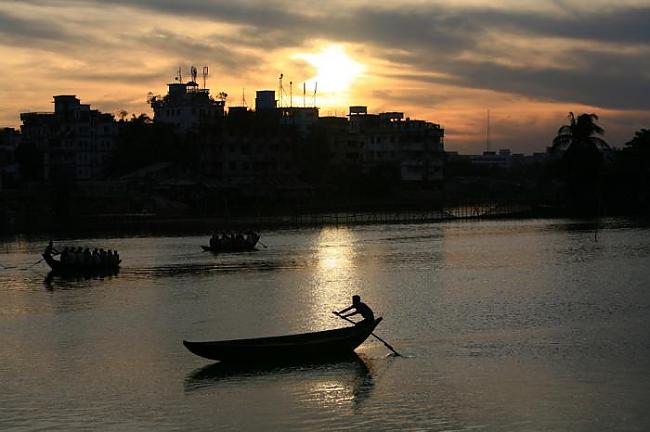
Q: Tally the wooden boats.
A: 3